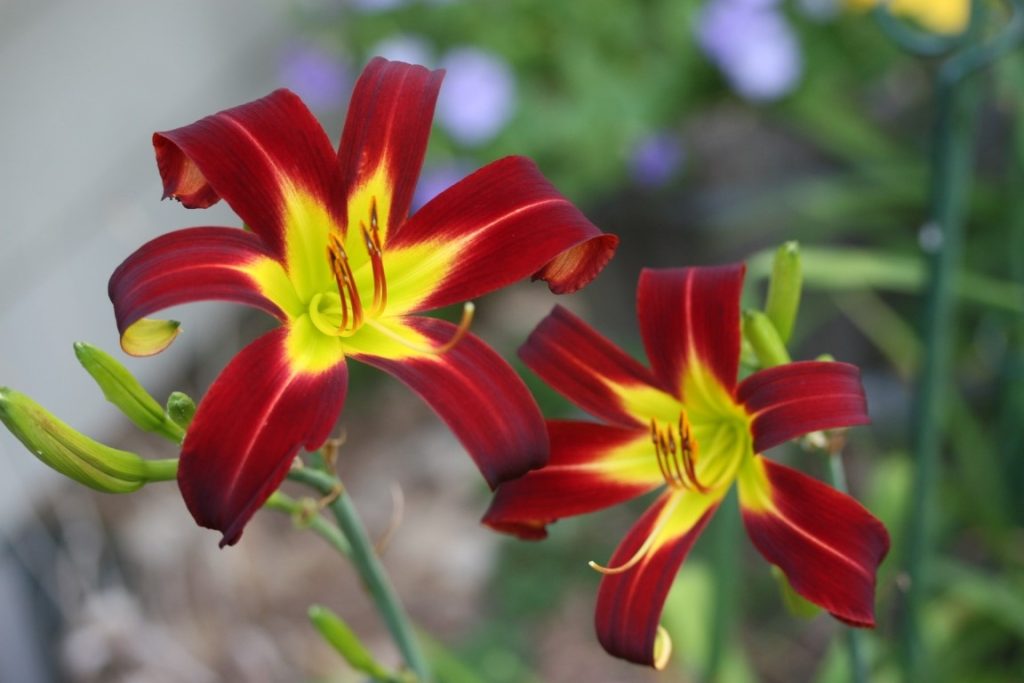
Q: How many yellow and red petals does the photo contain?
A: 12